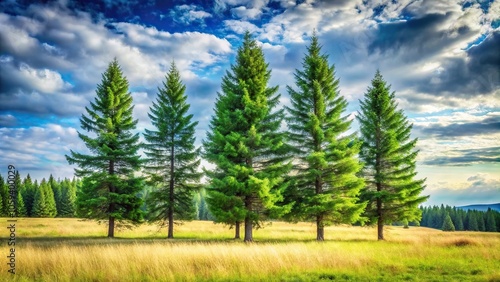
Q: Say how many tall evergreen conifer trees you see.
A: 5